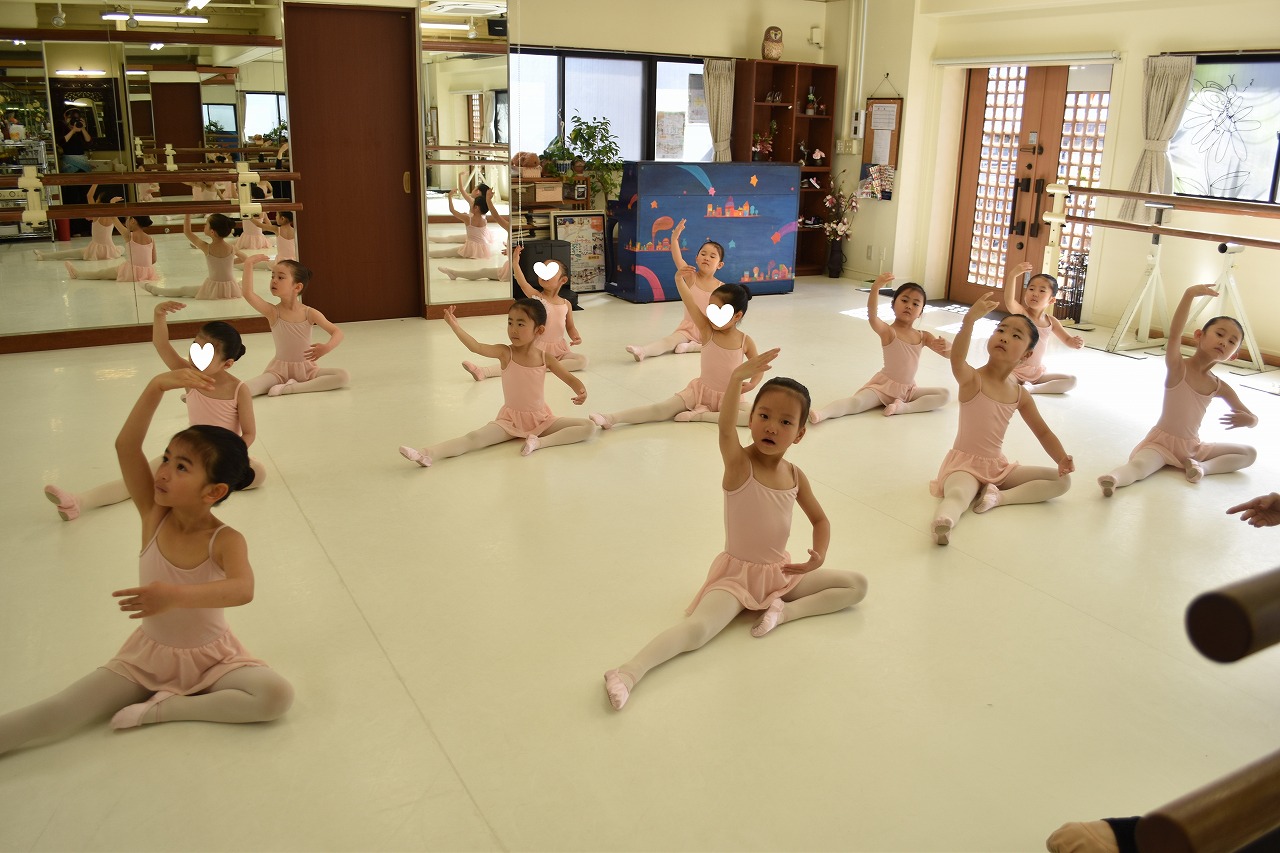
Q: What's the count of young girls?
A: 12